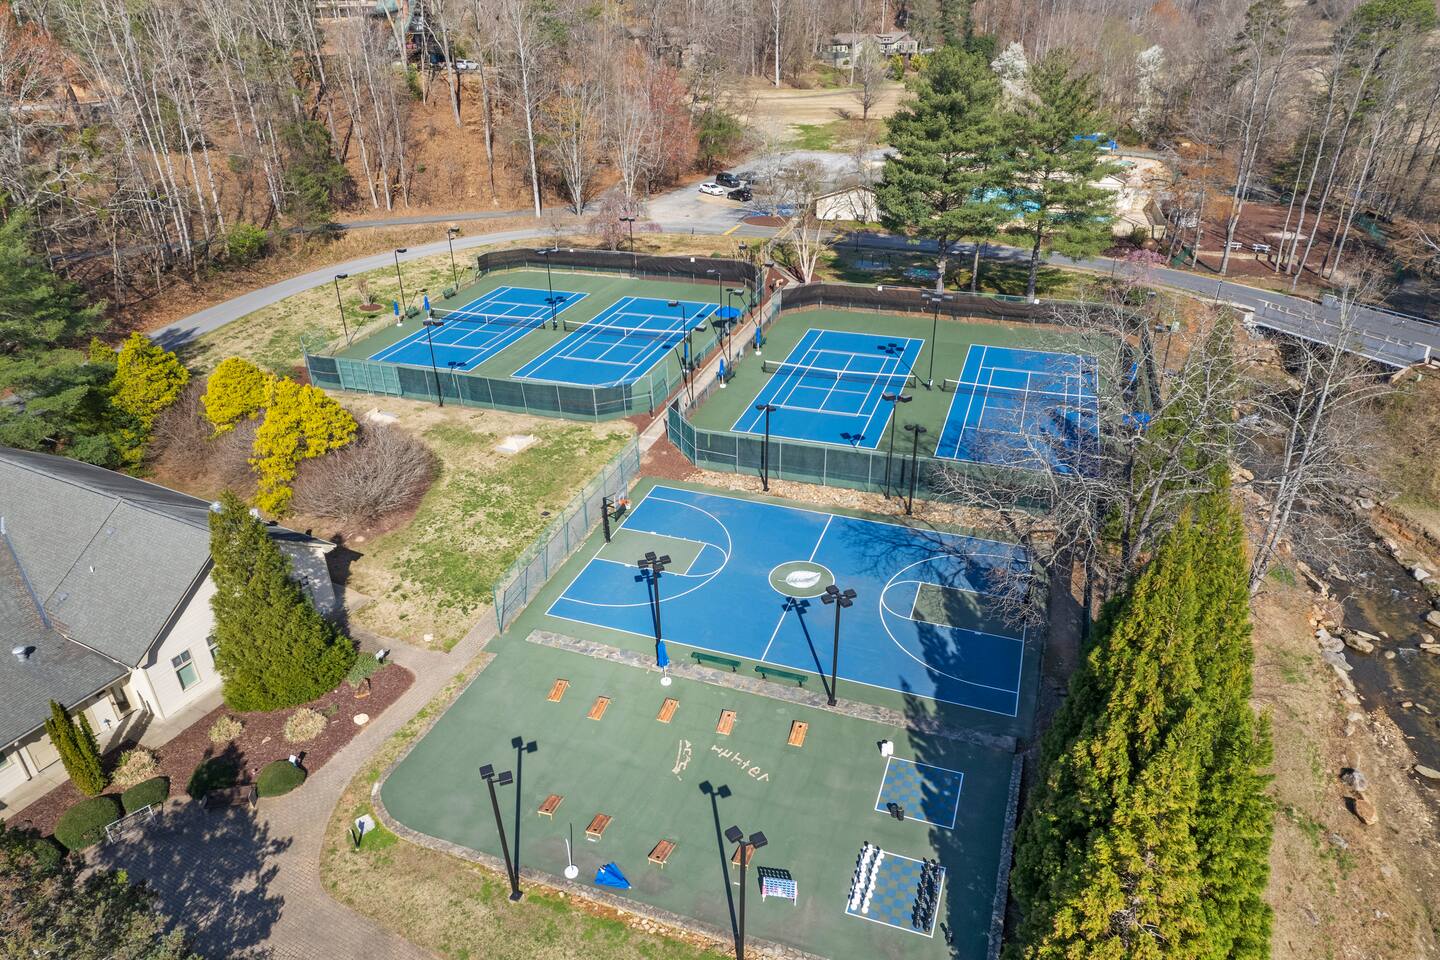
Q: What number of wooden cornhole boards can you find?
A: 9